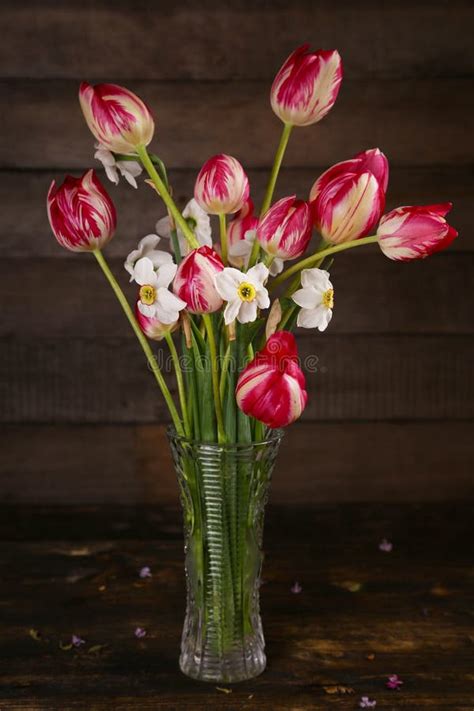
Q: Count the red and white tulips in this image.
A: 11